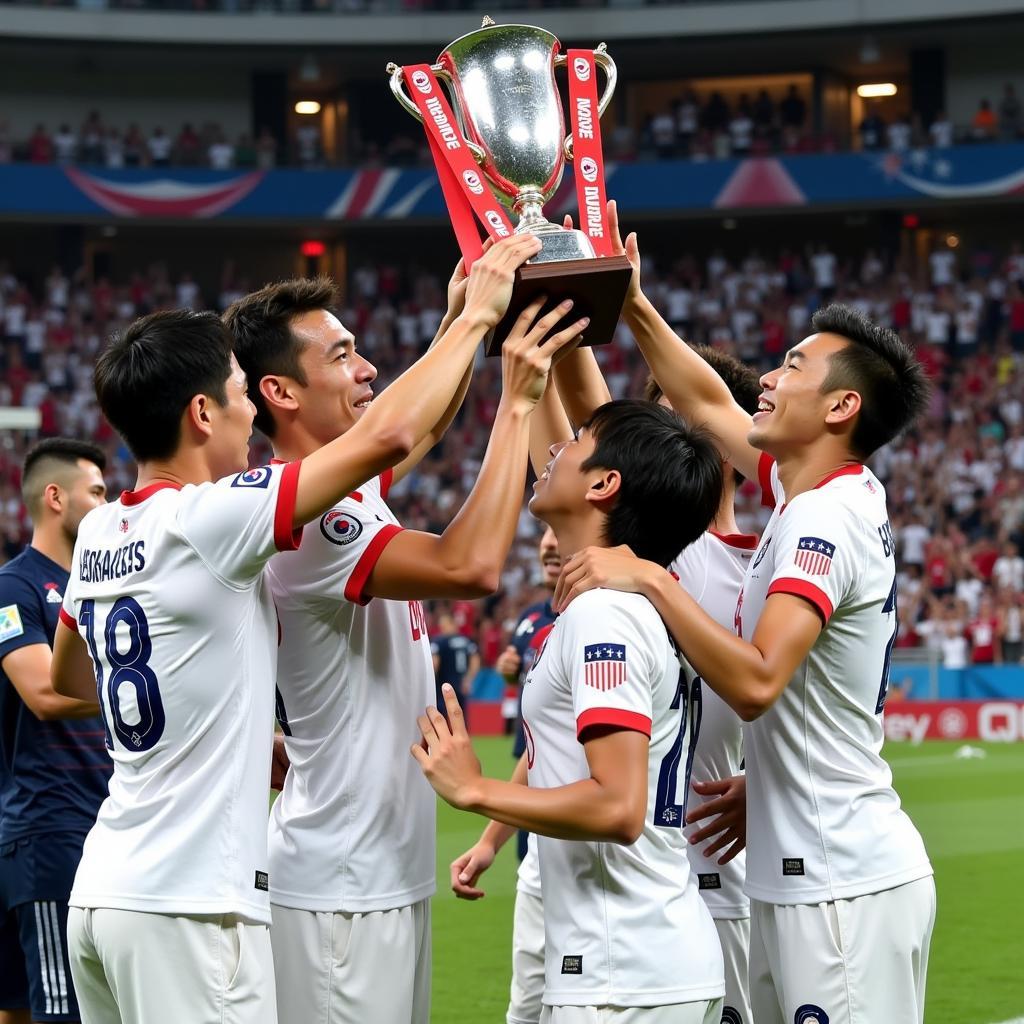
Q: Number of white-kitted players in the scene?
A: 5